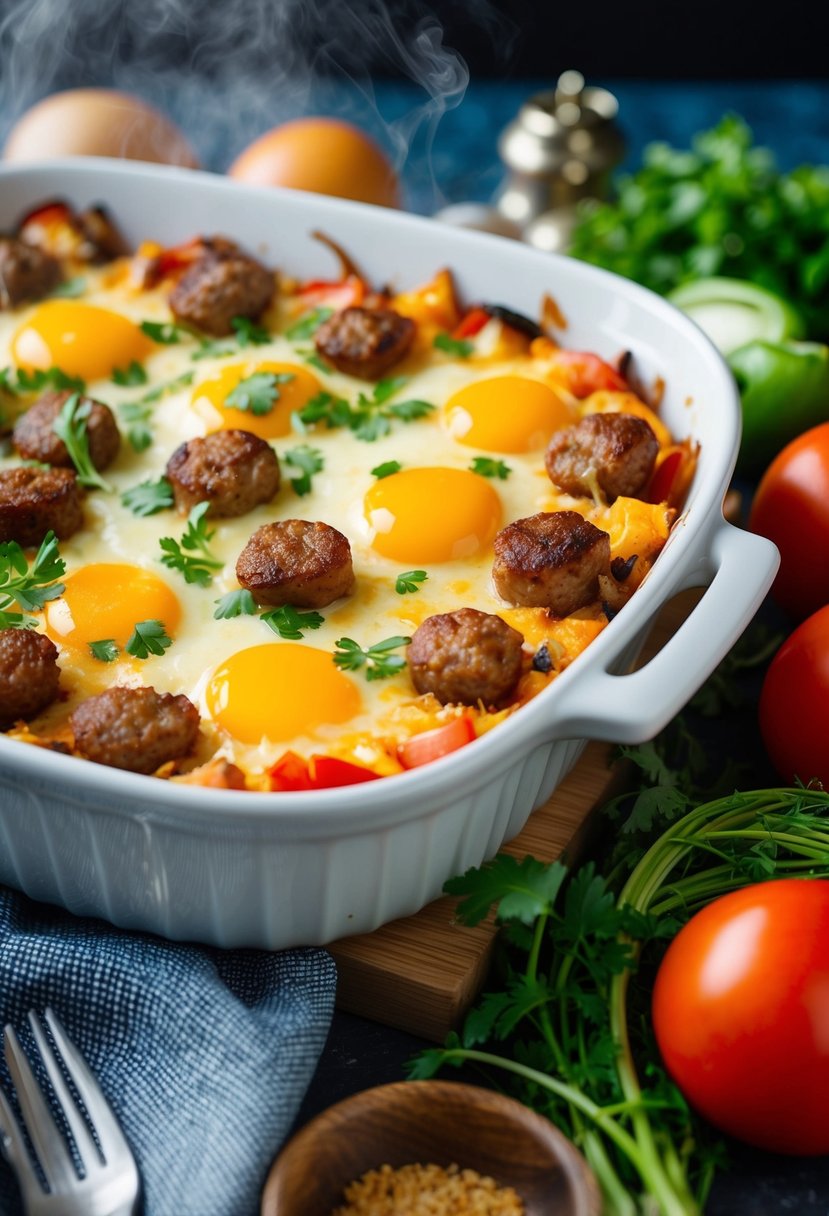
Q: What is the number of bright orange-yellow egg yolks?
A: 6